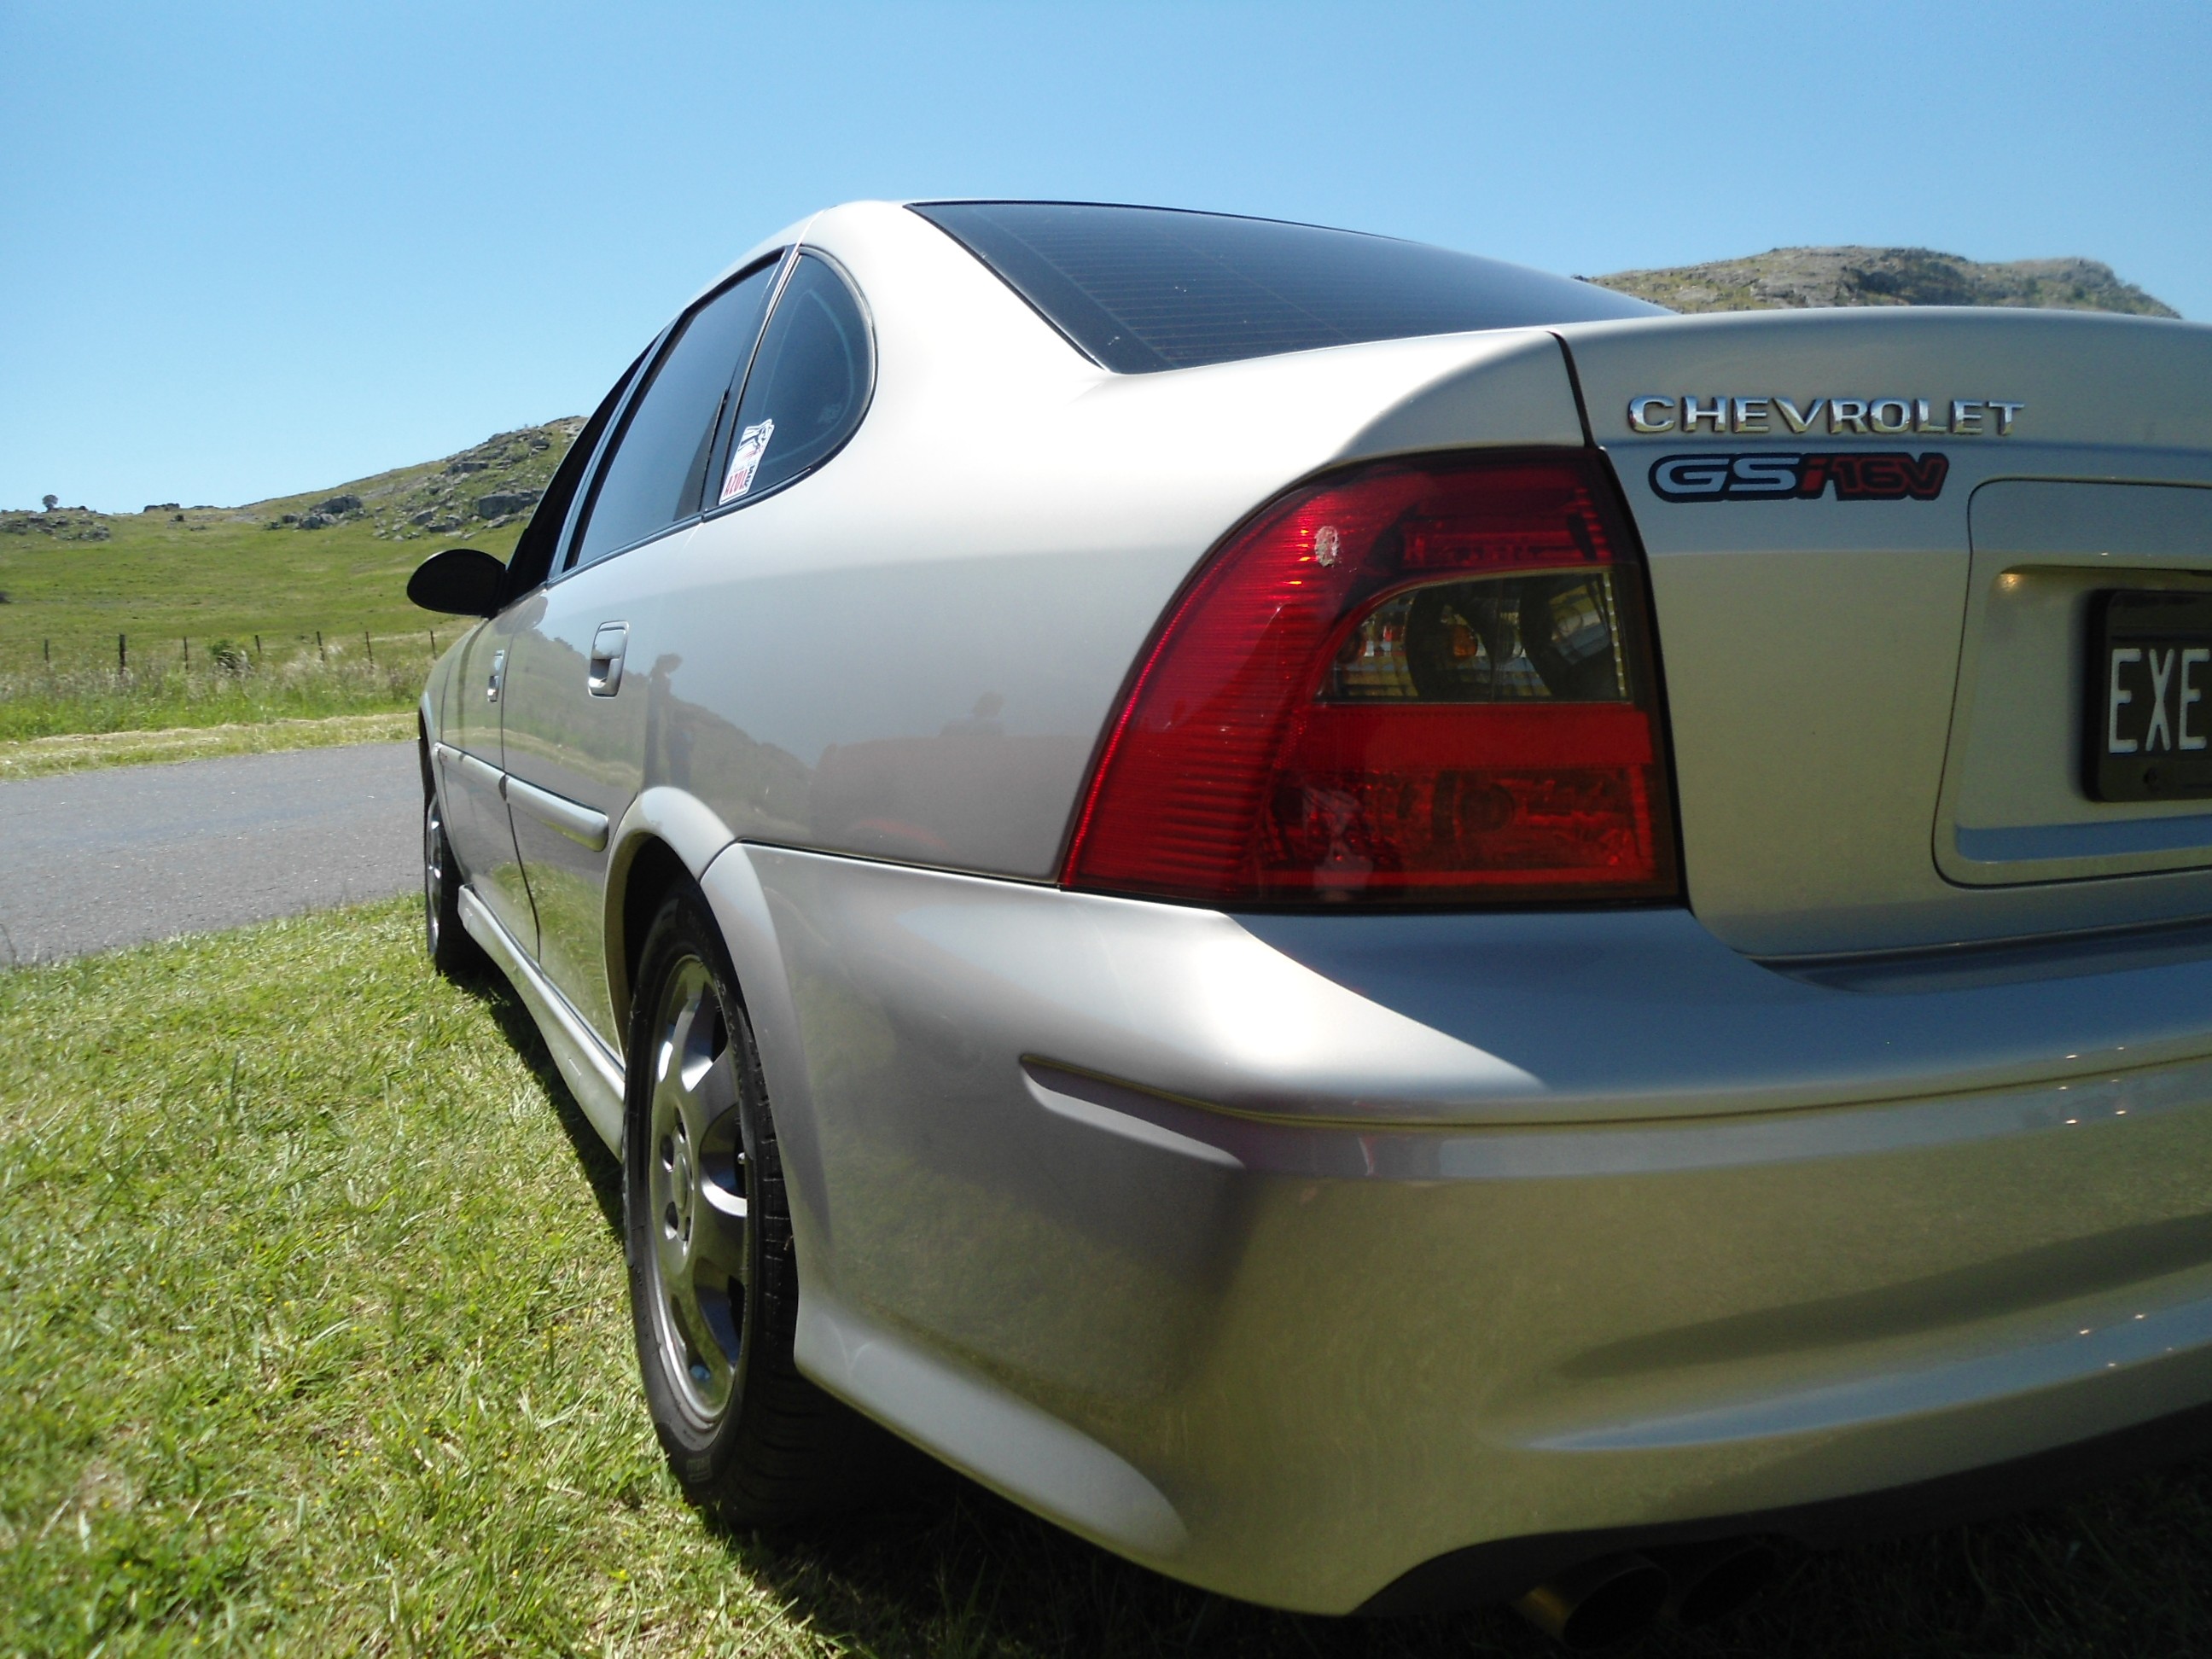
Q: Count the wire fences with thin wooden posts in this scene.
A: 1